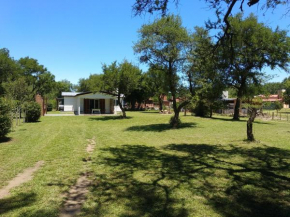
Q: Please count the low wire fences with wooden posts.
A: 1